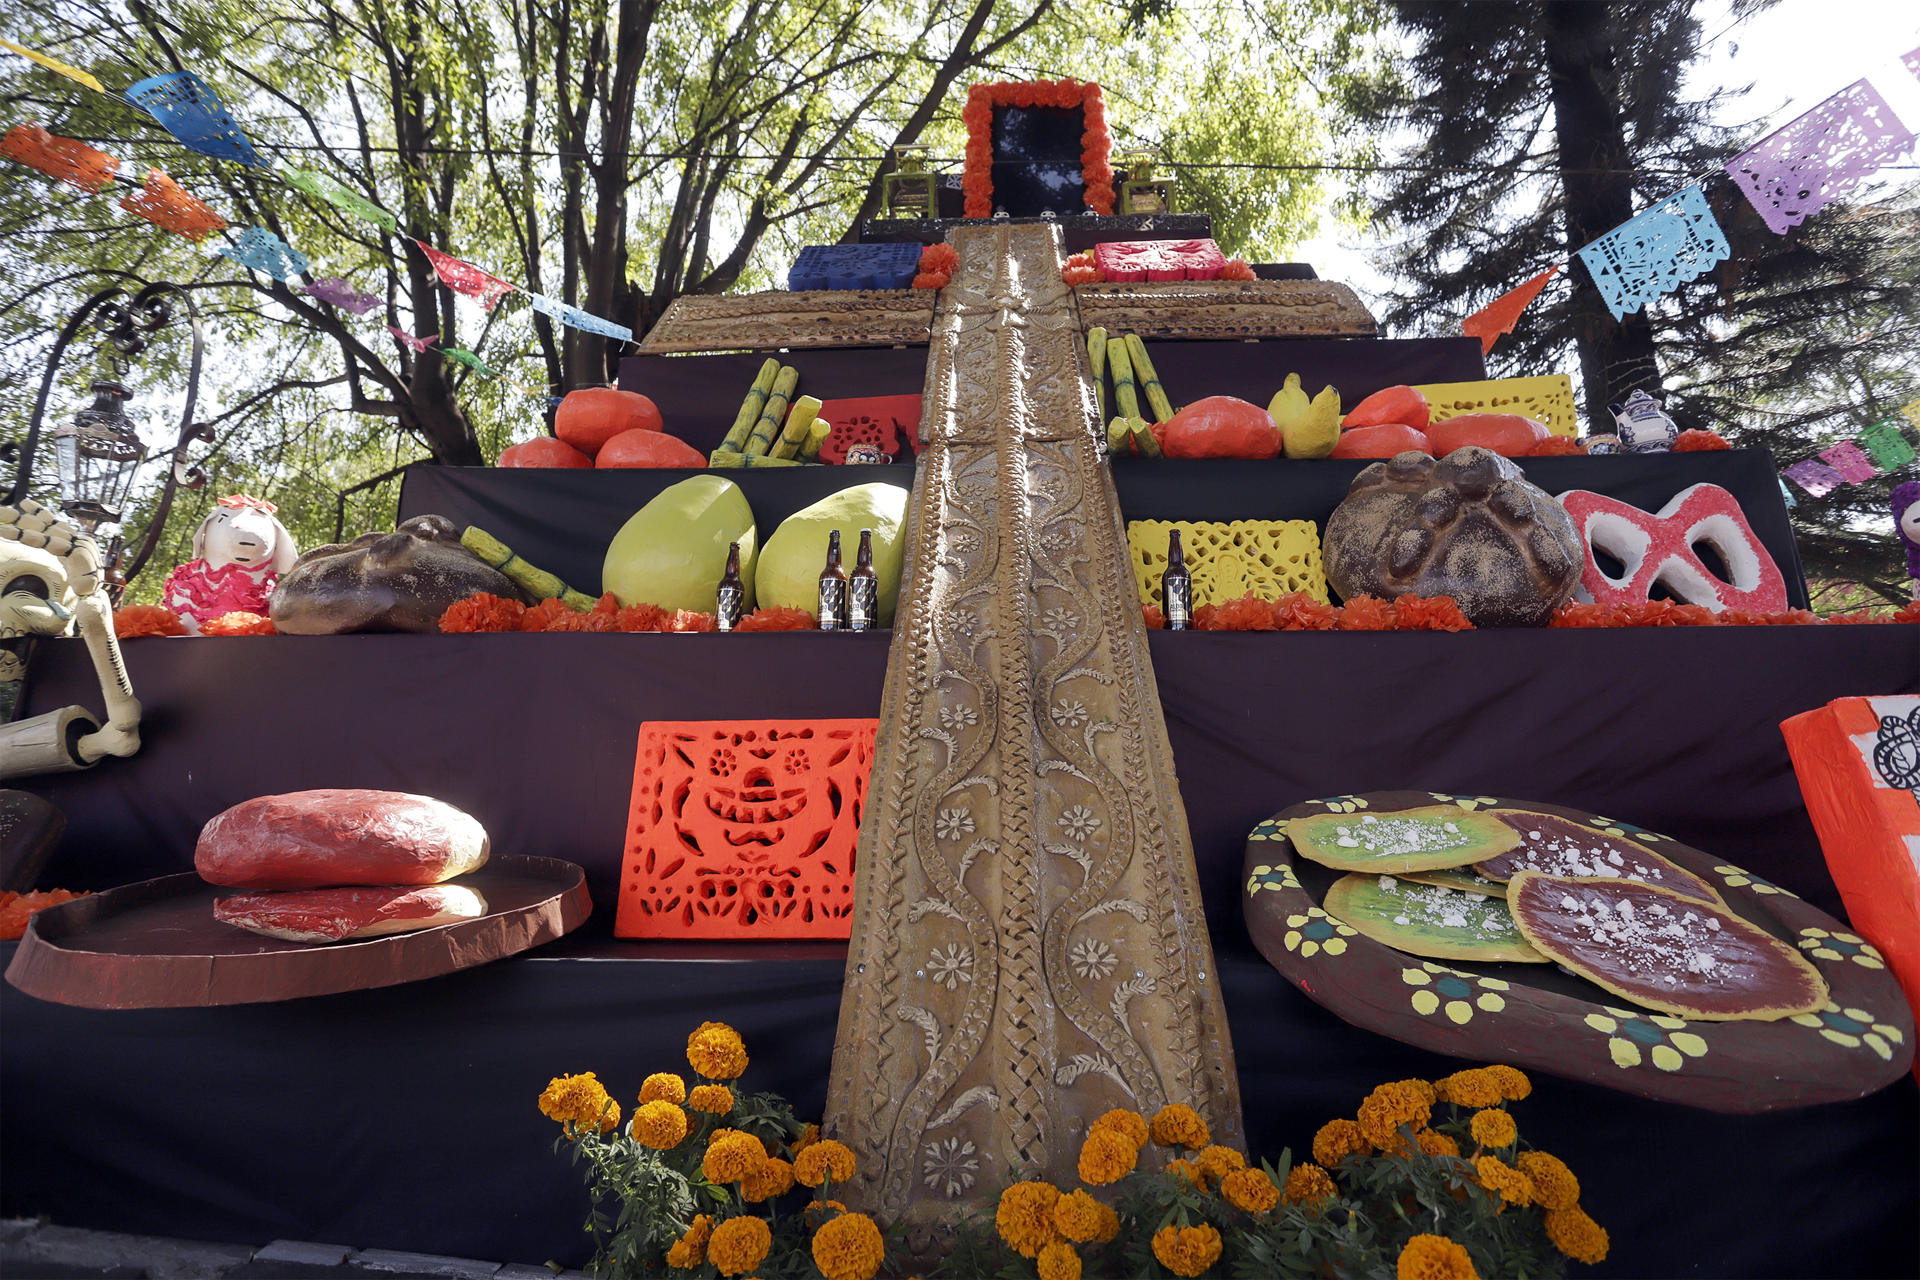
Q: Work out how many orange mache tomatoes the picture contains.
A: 7